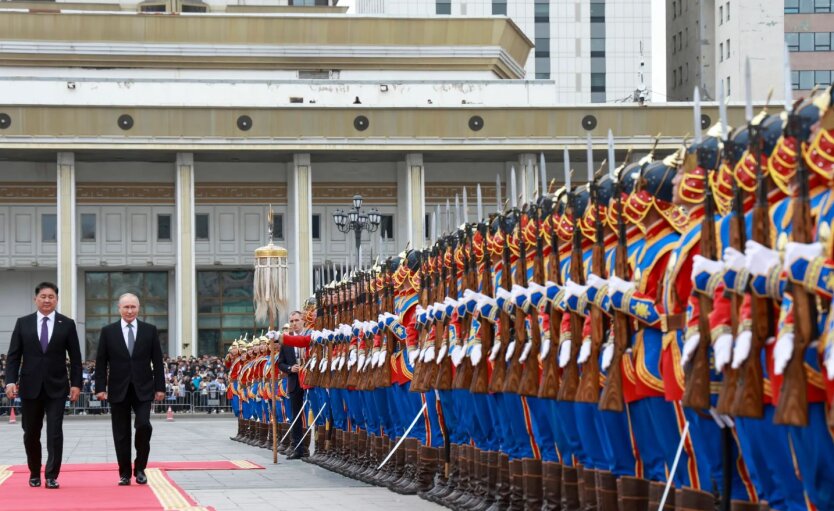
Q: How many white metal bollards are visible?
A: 0